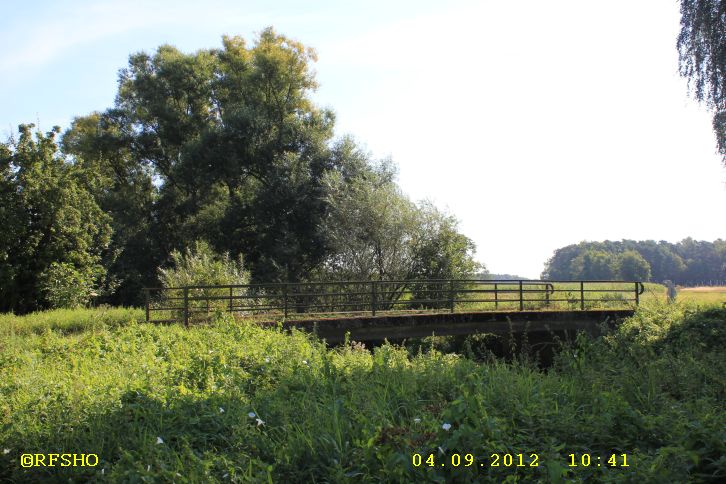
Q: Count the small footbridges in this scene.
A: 1